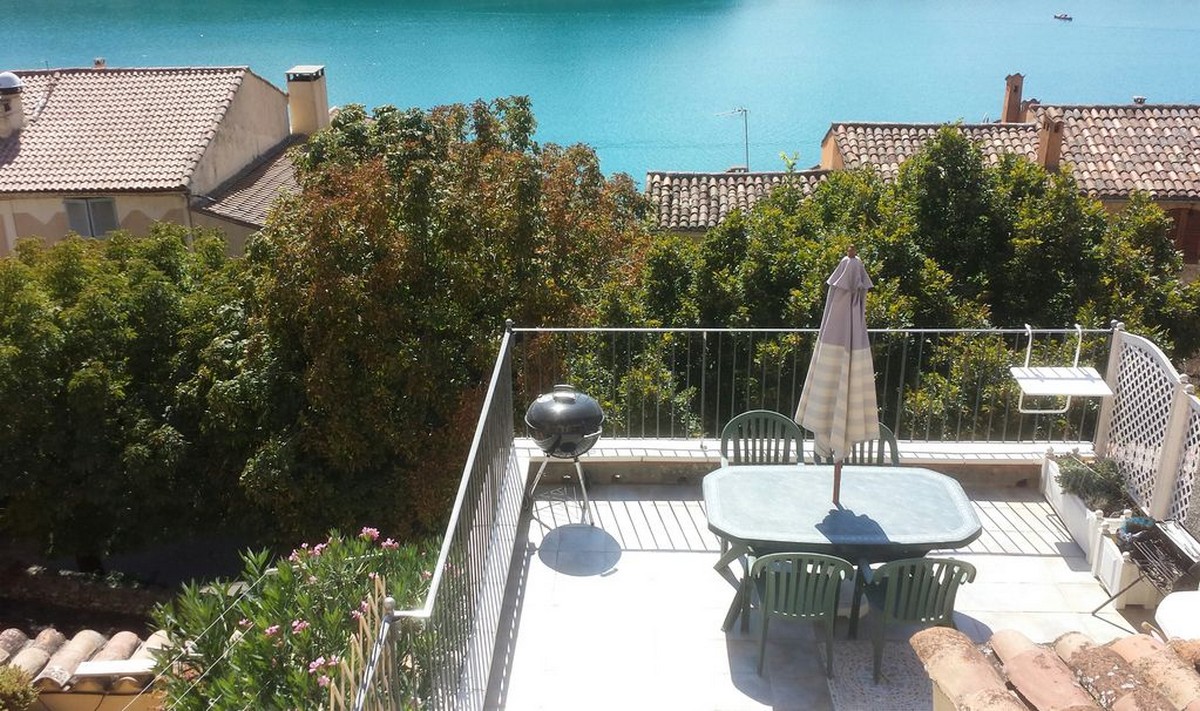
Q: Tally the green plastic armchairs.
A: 4